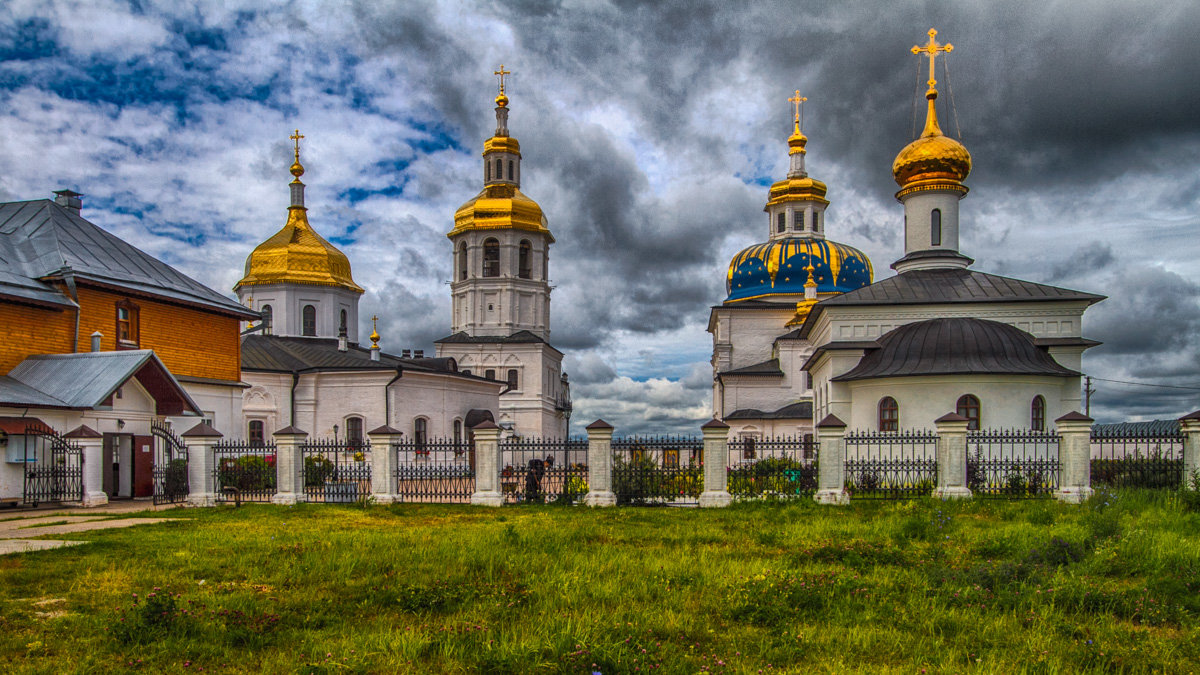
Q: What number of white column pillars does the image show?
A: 11